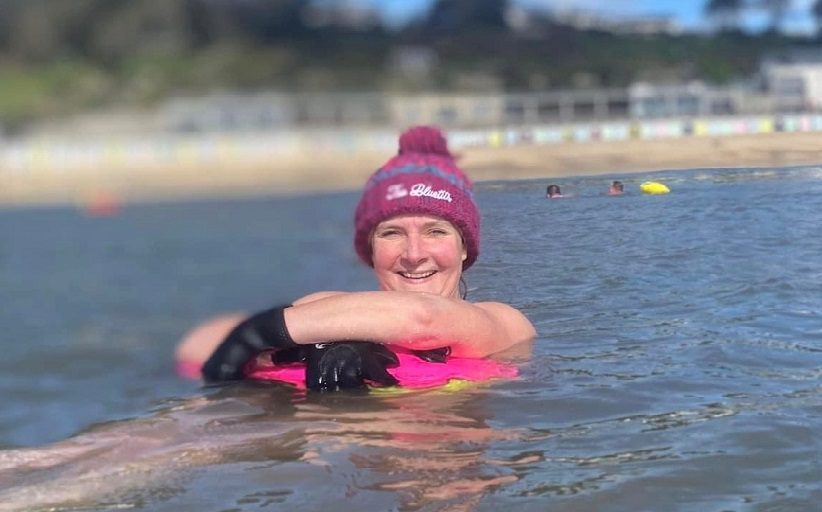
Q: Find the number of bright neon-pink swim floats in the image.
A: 1